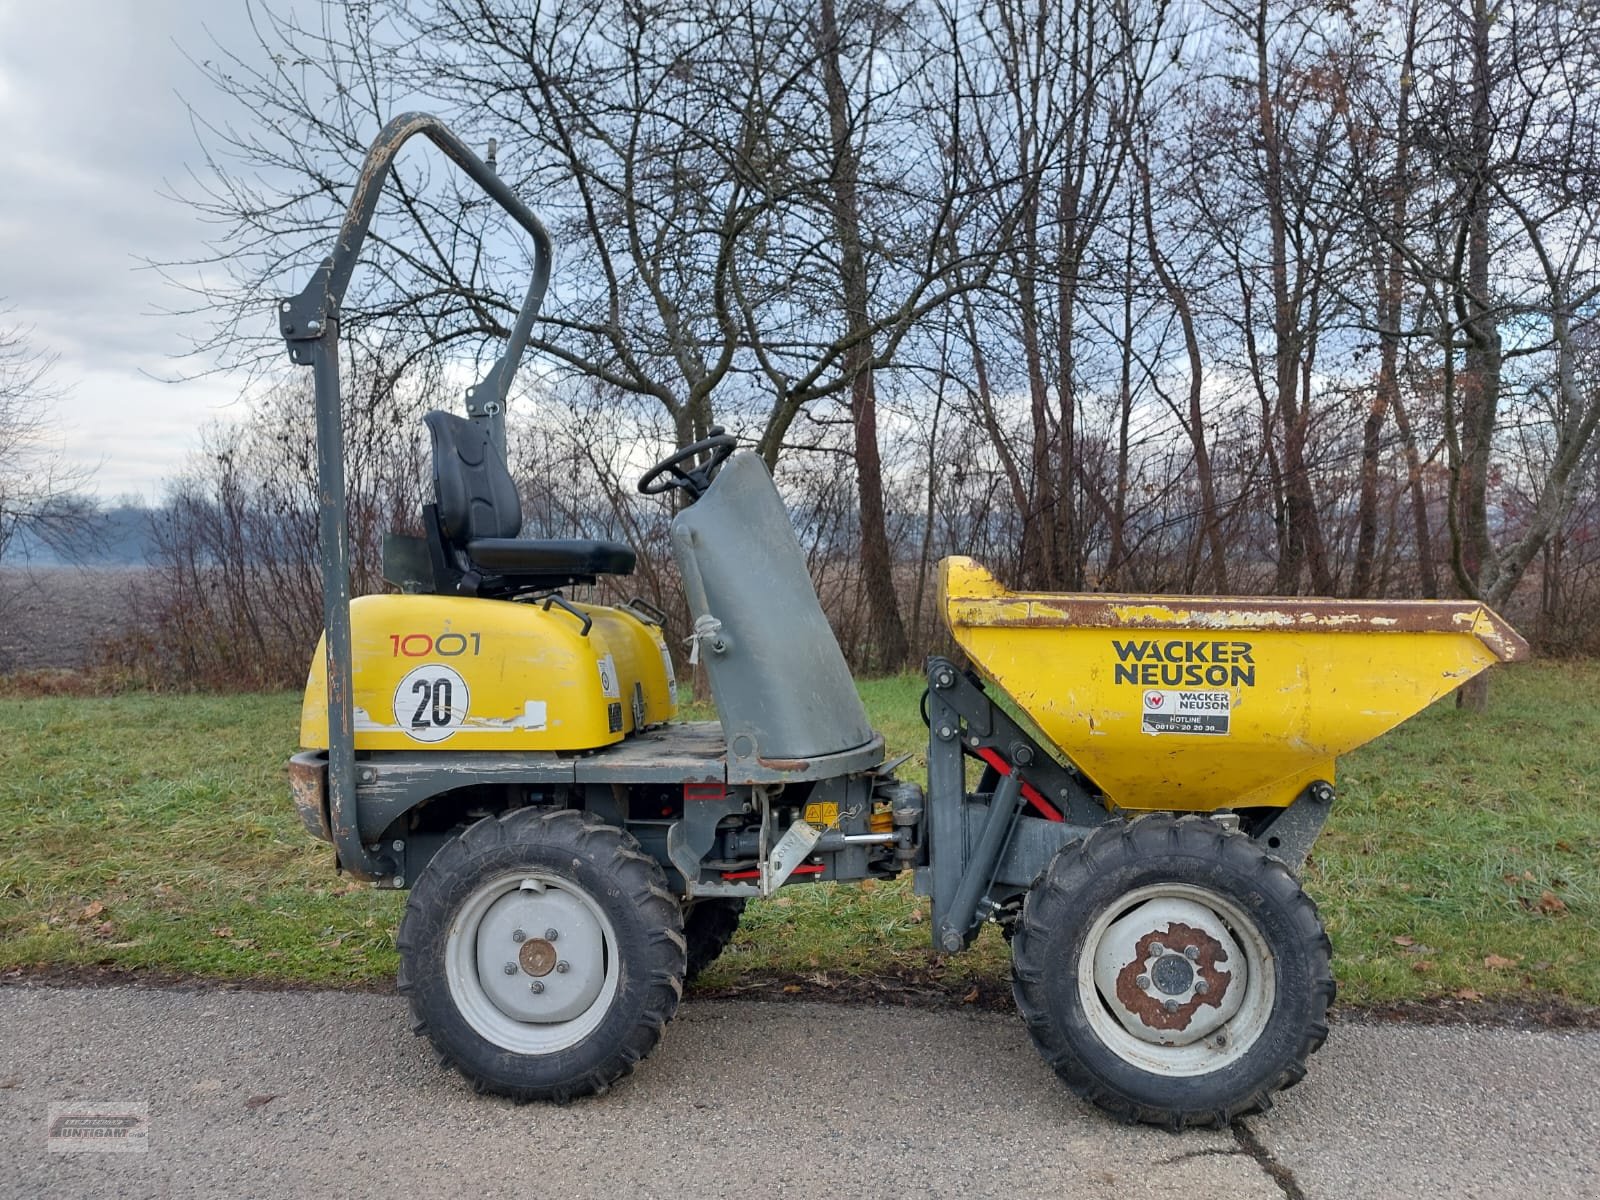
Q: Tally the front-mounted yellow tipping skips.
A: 1